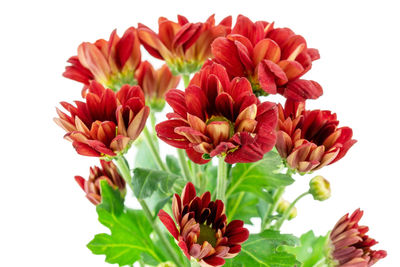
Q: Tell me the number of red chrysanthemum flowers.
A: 10